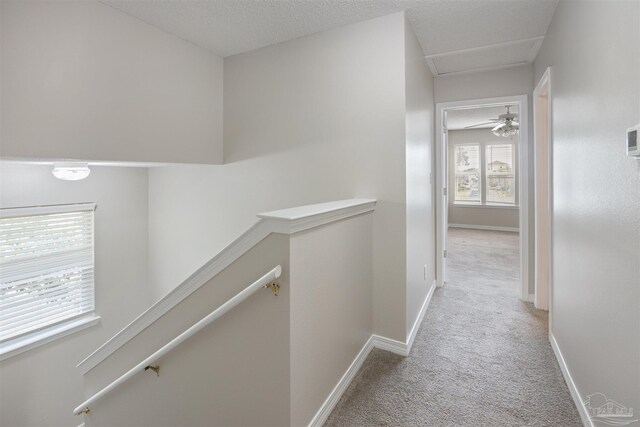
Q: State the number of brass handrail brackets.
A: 3